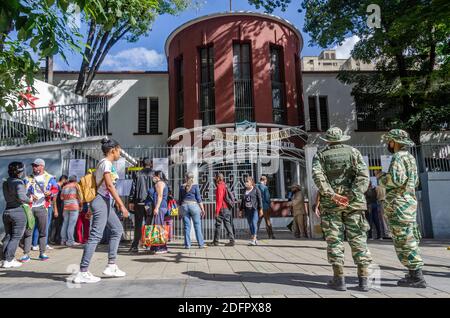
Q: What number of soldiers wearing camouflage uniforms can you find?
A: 2